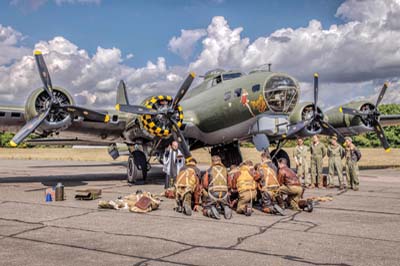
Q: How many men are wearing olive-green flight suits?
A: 4